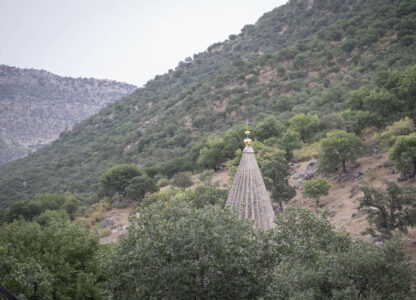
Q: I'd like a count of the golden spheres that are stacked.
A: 2